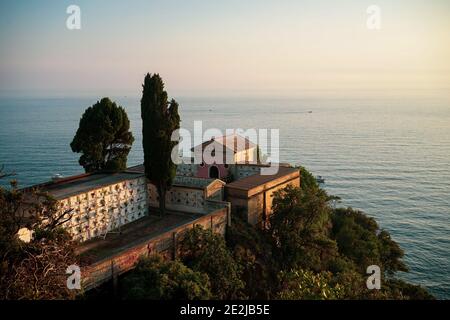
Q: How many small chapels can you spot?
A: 1